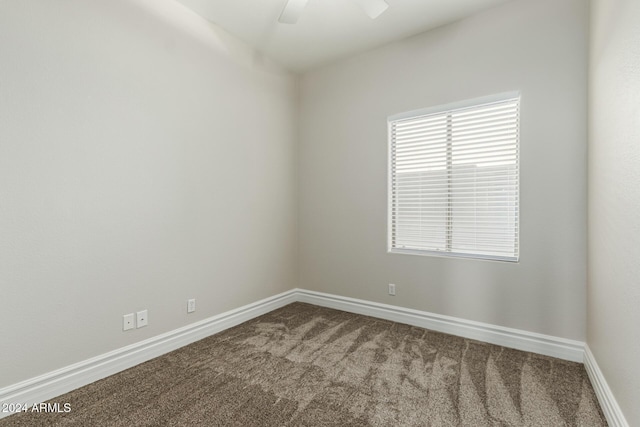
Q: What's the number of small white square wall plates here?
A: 4